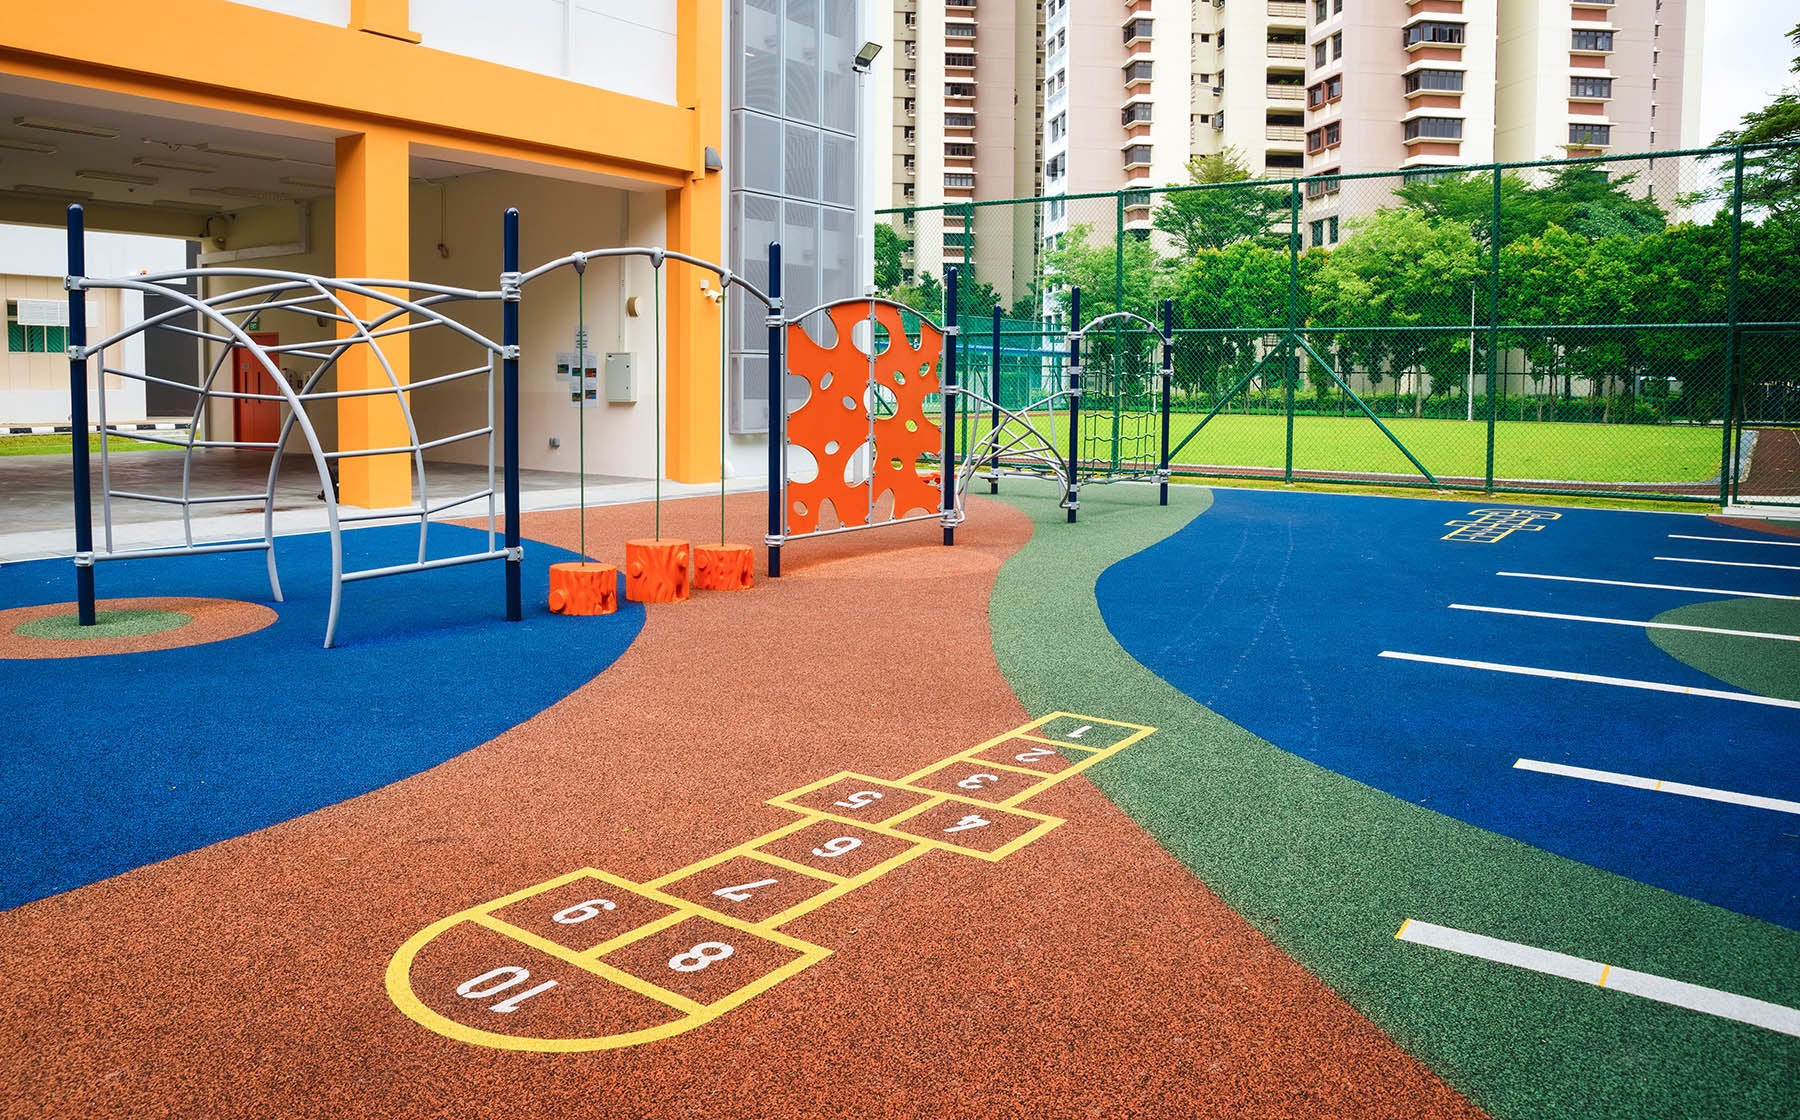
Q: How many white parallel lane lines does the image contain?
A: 7